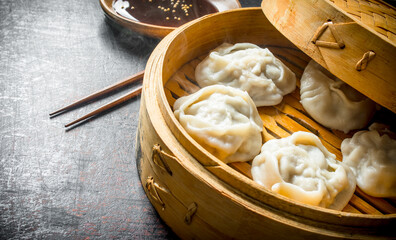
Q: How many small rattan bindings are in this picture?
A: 5